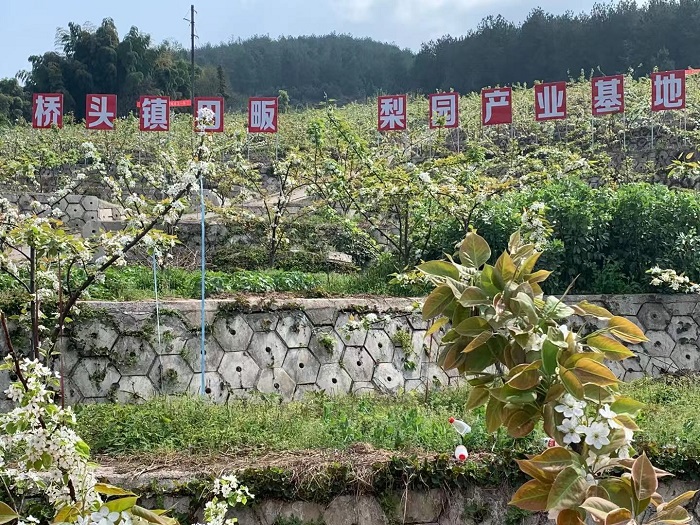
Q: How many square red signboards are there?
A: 11